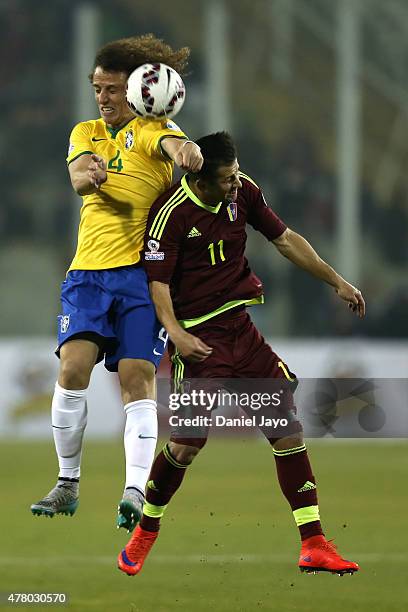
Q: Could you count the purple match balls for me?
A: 0